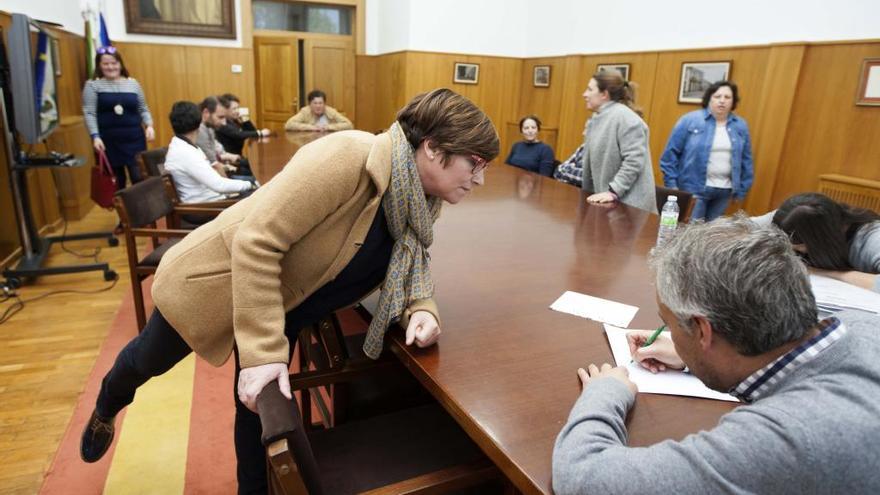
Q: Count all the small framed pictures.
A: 5